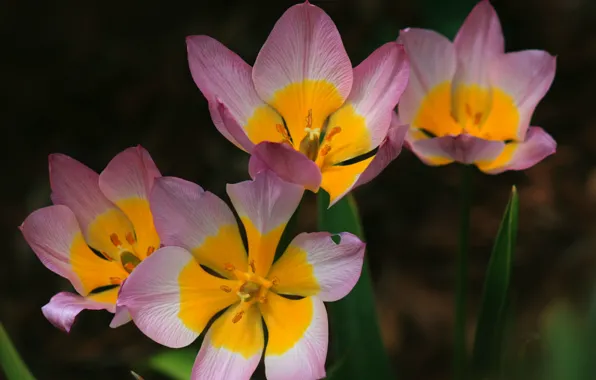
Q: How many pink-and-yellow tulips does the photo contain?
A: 4